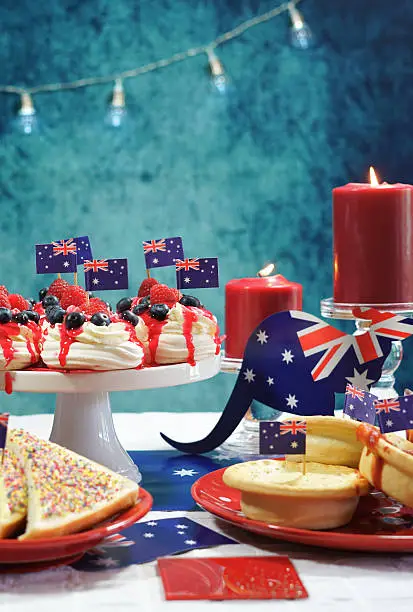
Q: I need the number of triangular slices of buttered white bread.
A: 2